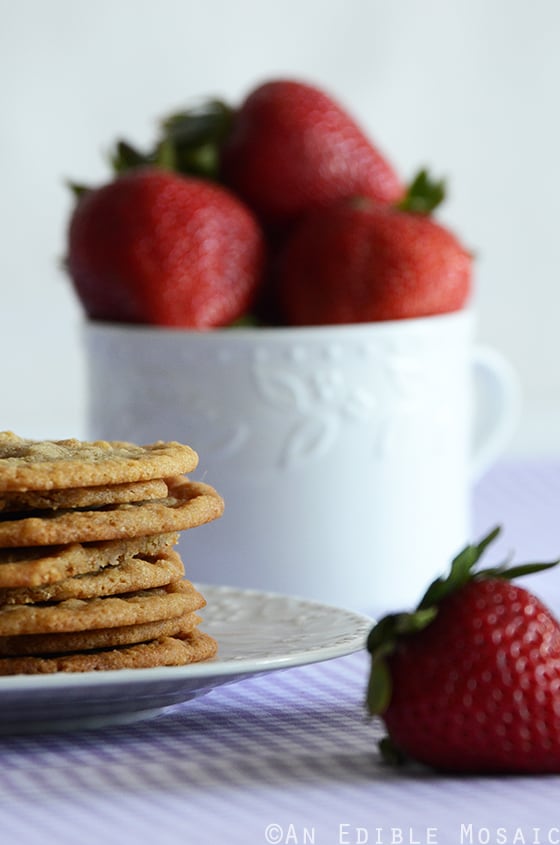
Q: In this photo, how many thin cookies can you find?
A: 8